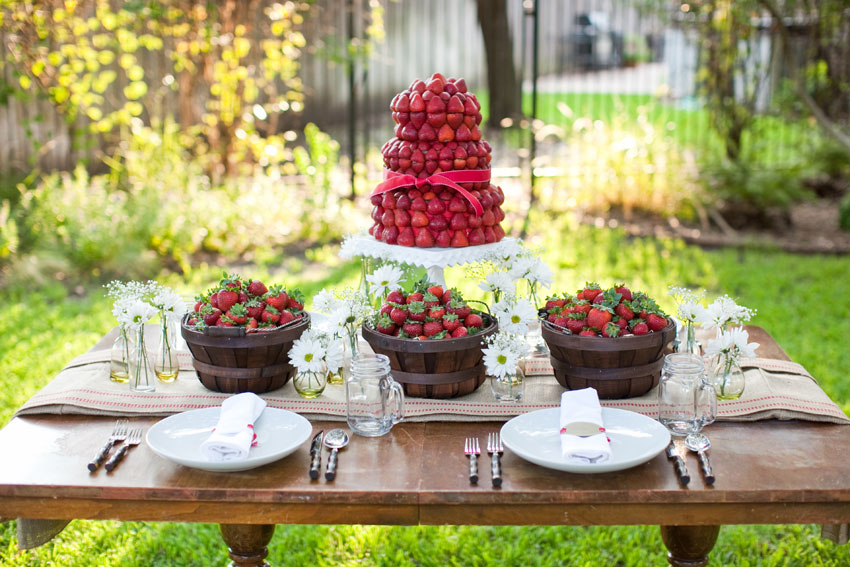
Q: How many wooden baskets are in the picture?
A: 3